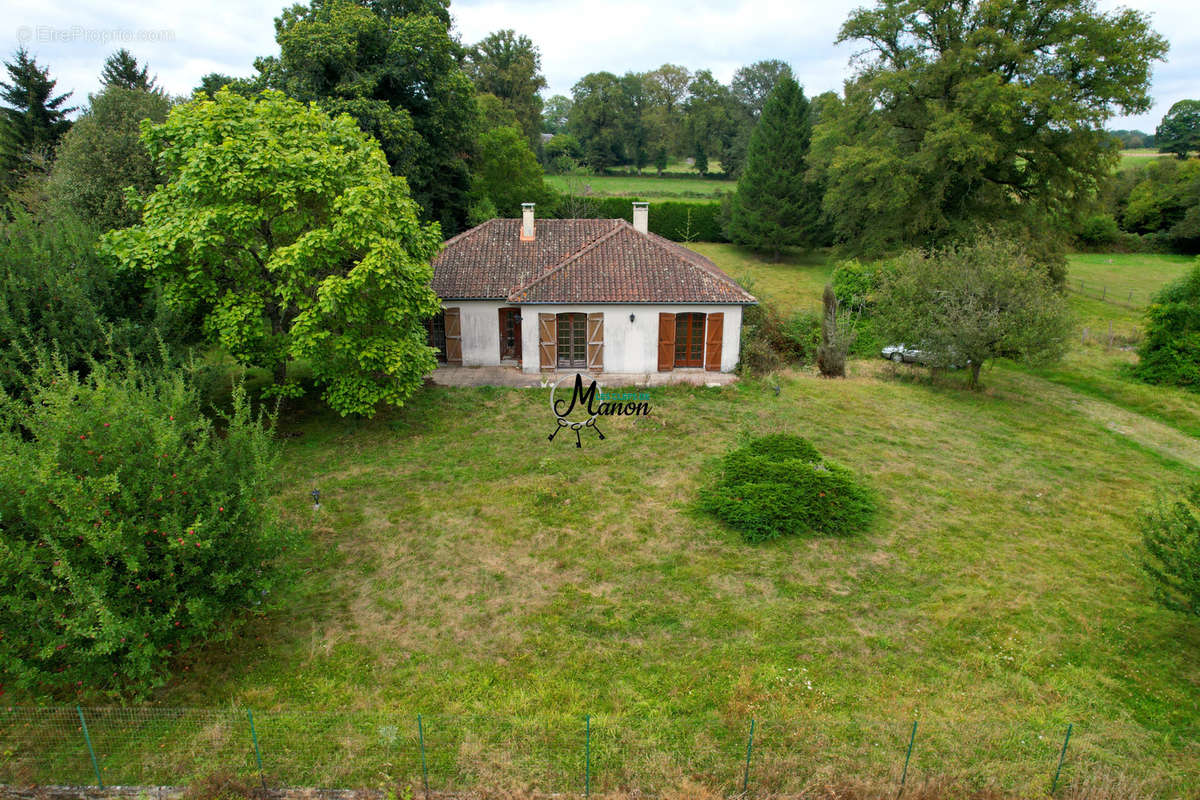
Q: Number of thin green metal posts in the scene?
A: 7